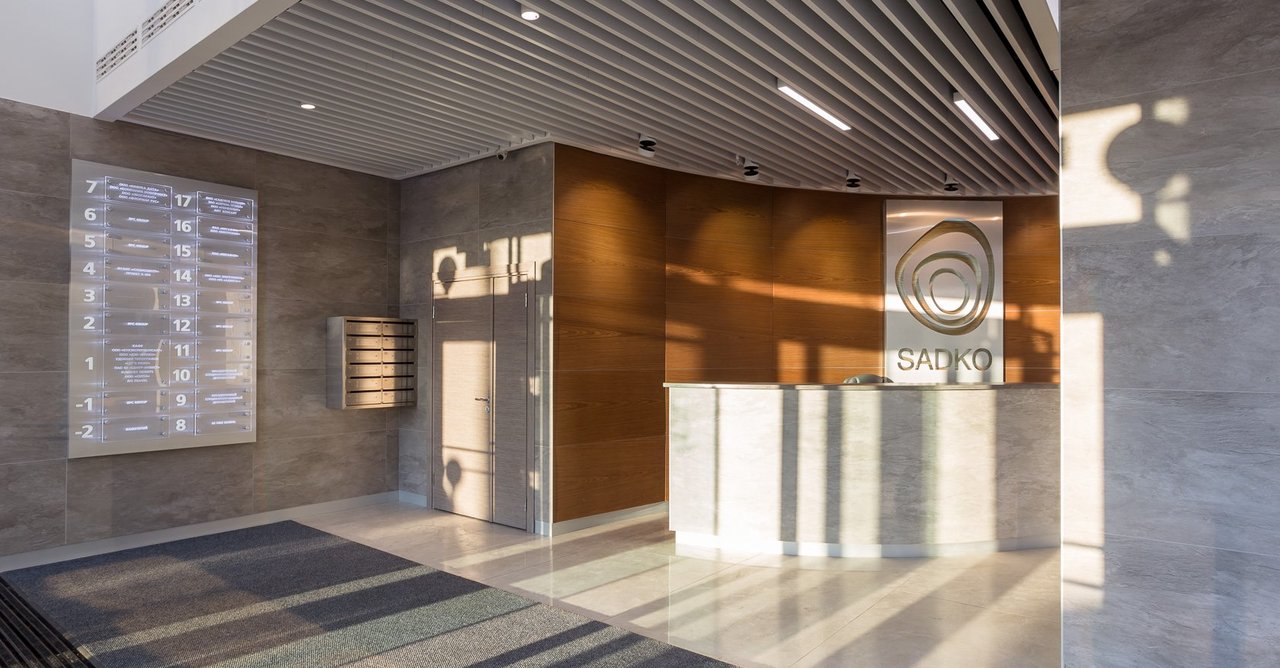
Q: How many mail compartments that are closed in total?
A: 12